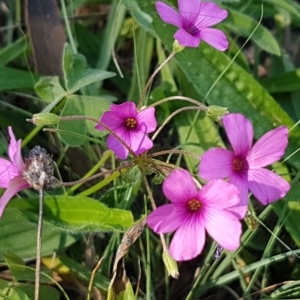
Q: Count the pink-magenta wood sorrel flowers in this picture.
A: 5